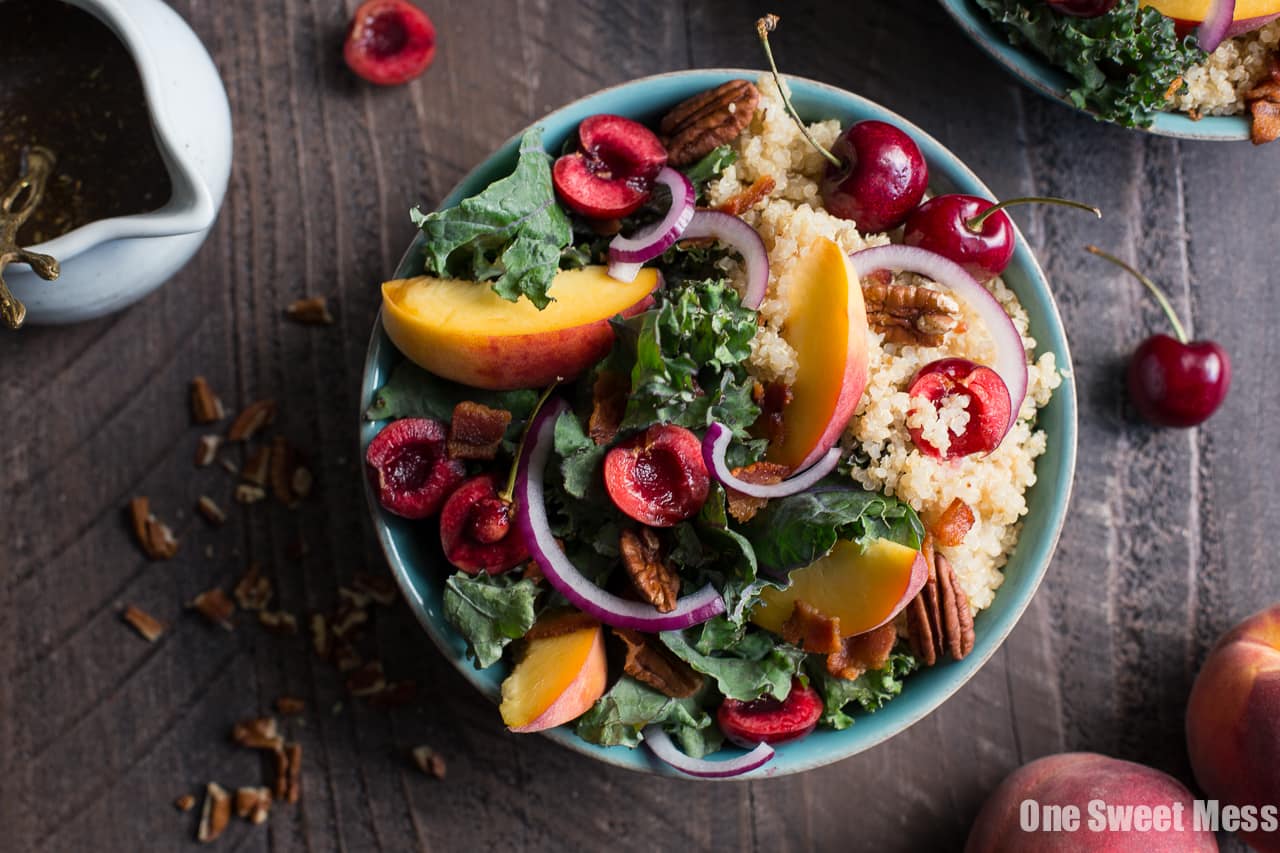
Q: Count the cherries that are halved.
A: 7